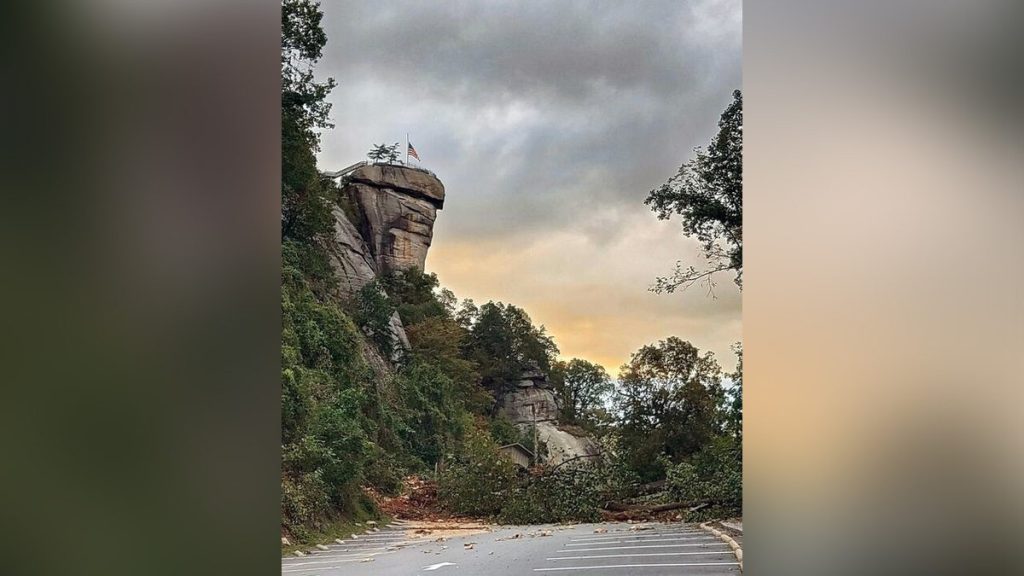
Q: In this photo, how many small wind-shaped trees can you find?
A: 2